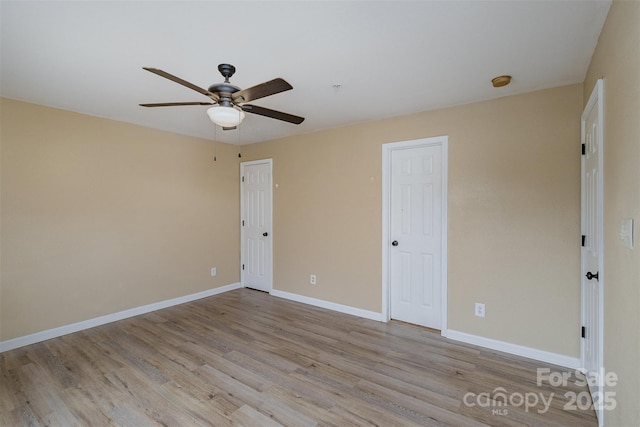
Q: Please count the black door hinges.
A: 6